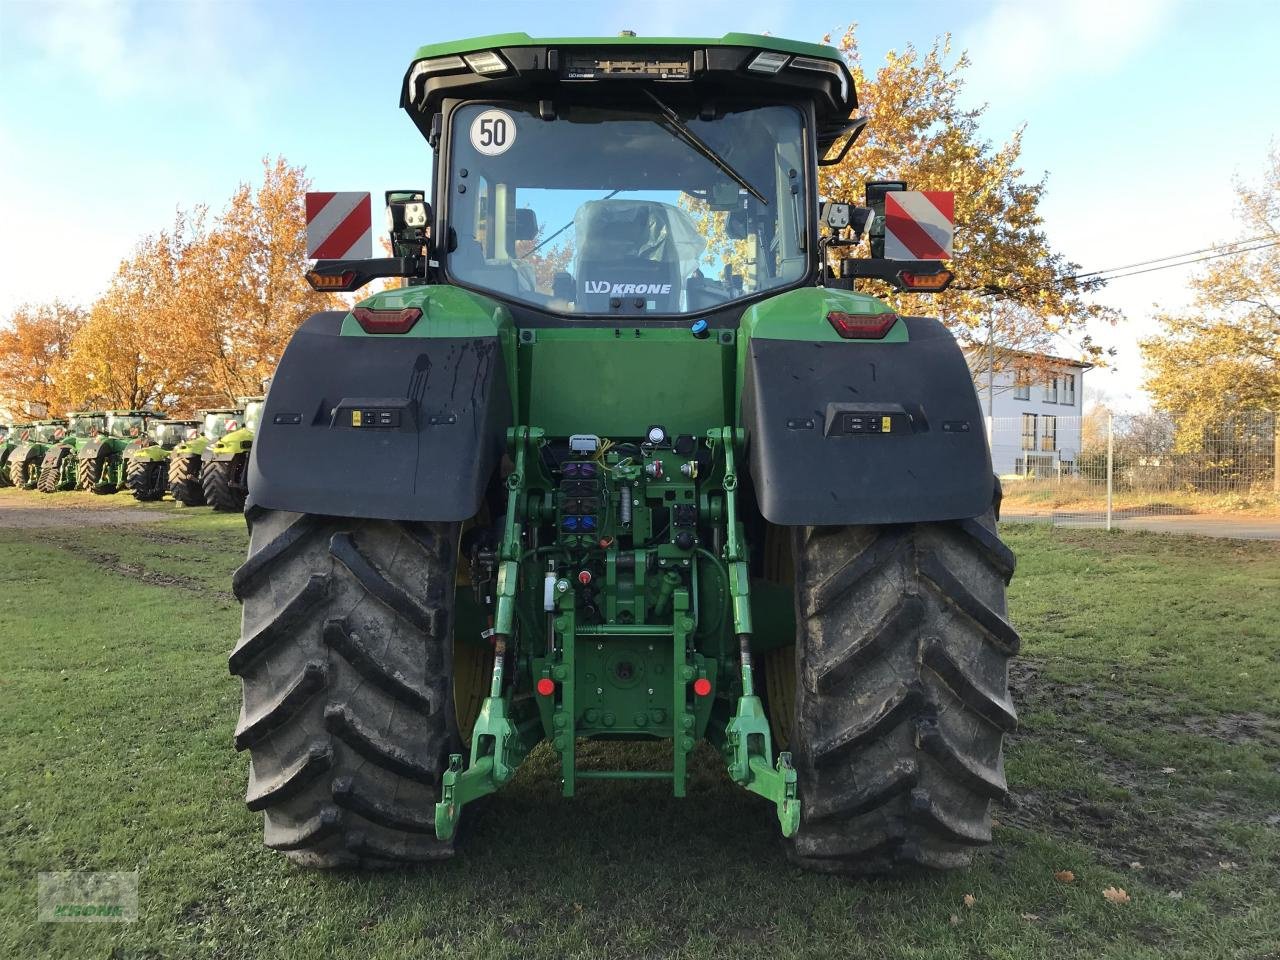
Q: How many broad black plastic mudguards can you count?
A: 2